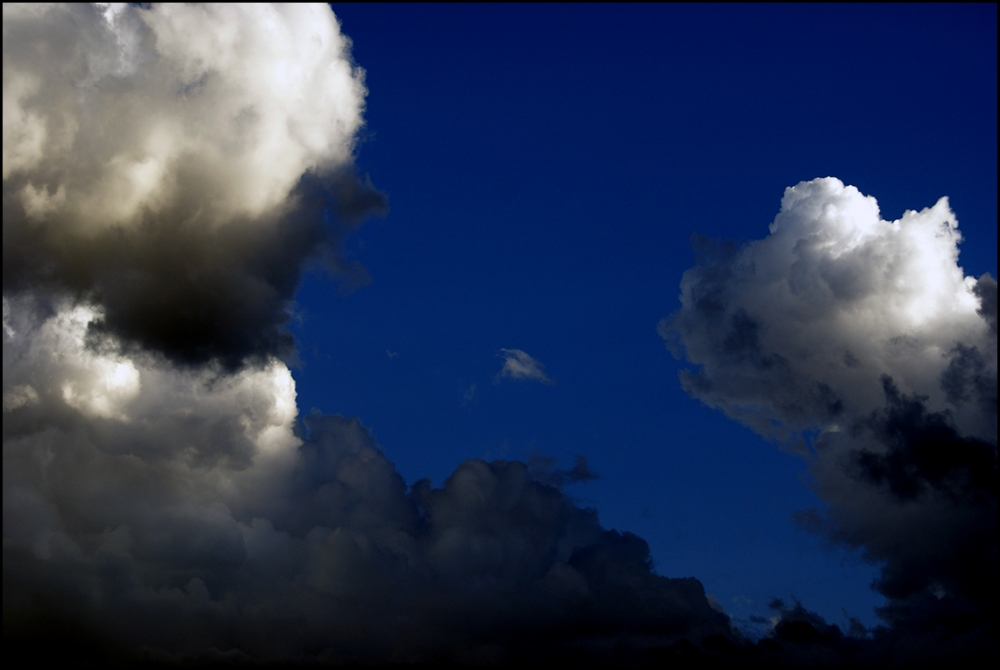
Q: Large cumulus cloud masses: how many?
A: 2